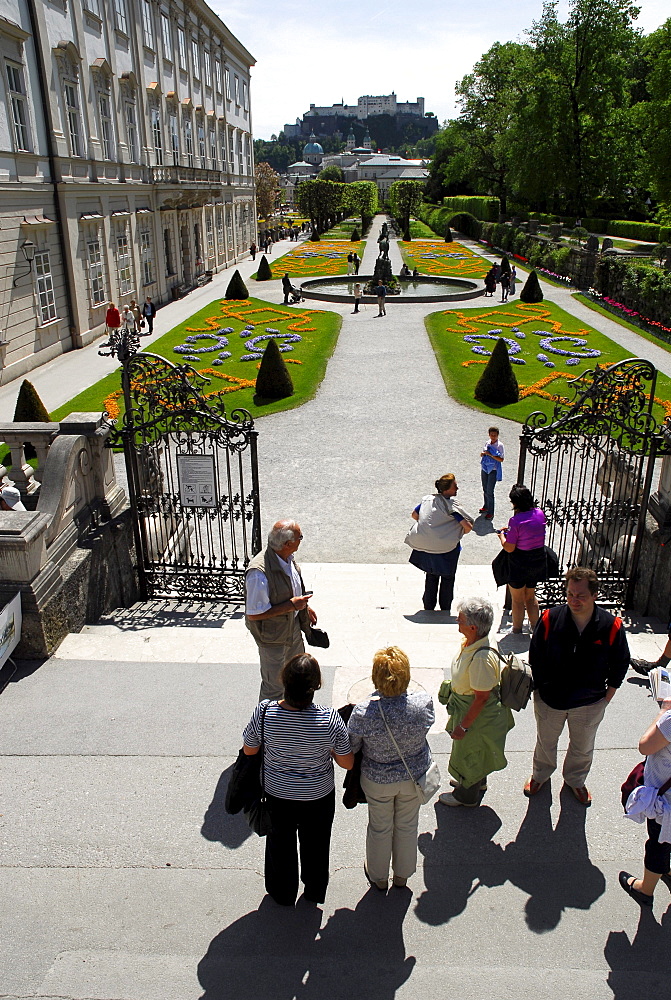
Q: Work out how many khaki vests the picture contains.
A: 1